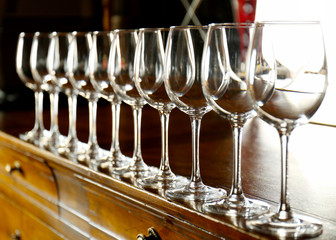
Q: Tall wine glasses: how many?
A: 10